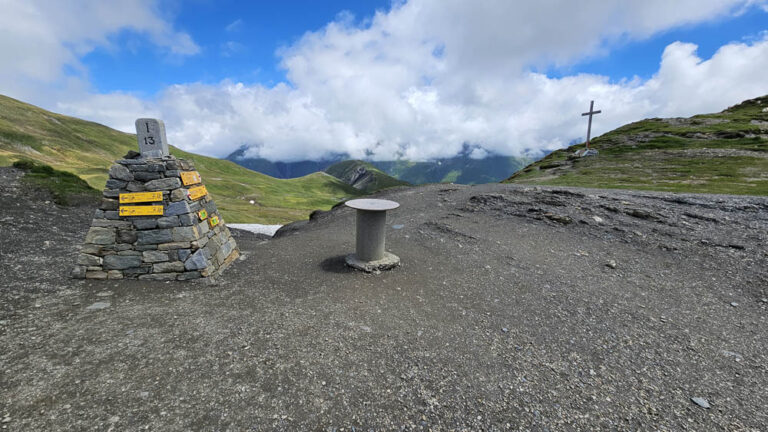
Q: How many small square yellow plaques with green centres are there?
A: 2